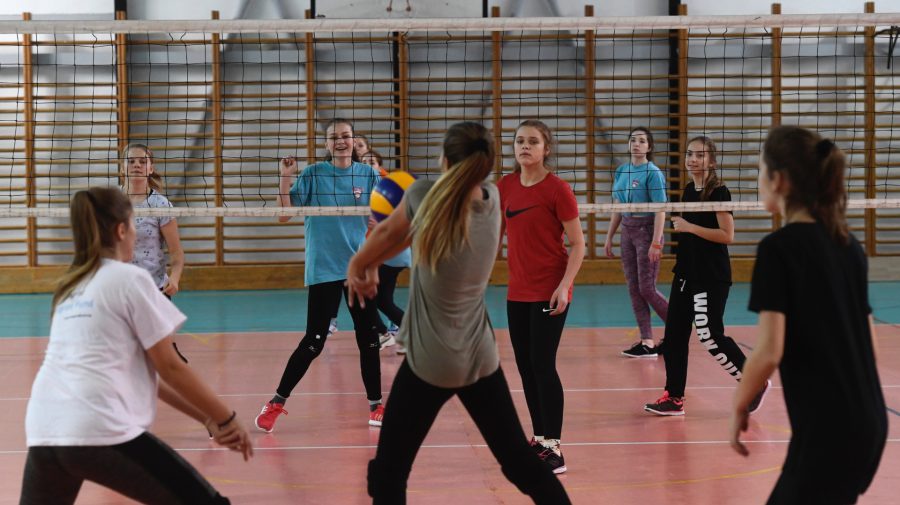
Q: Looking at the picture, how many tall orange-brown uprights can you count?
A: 10